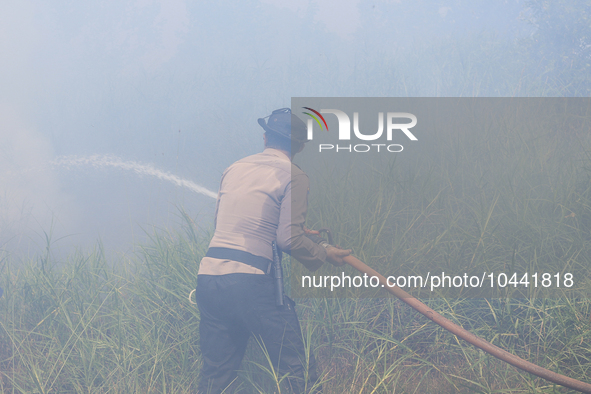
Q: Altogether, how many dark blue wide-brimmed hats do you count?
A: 1